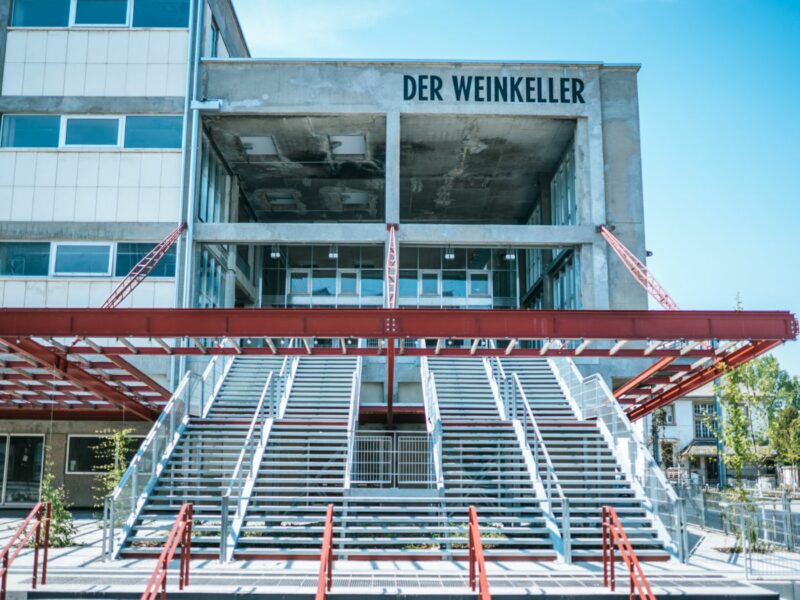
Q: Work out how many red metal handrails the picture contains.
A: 5